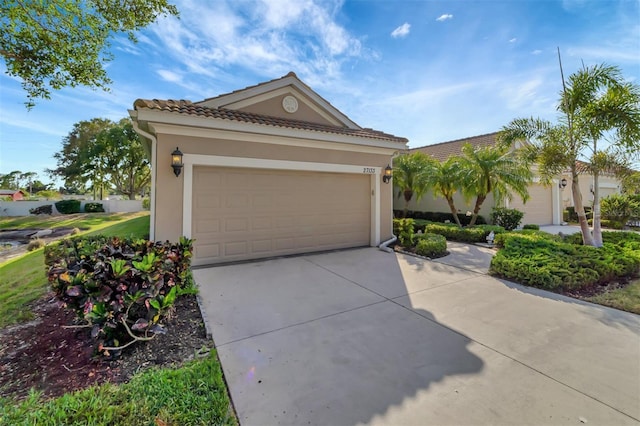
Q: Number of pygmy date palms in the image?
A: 3